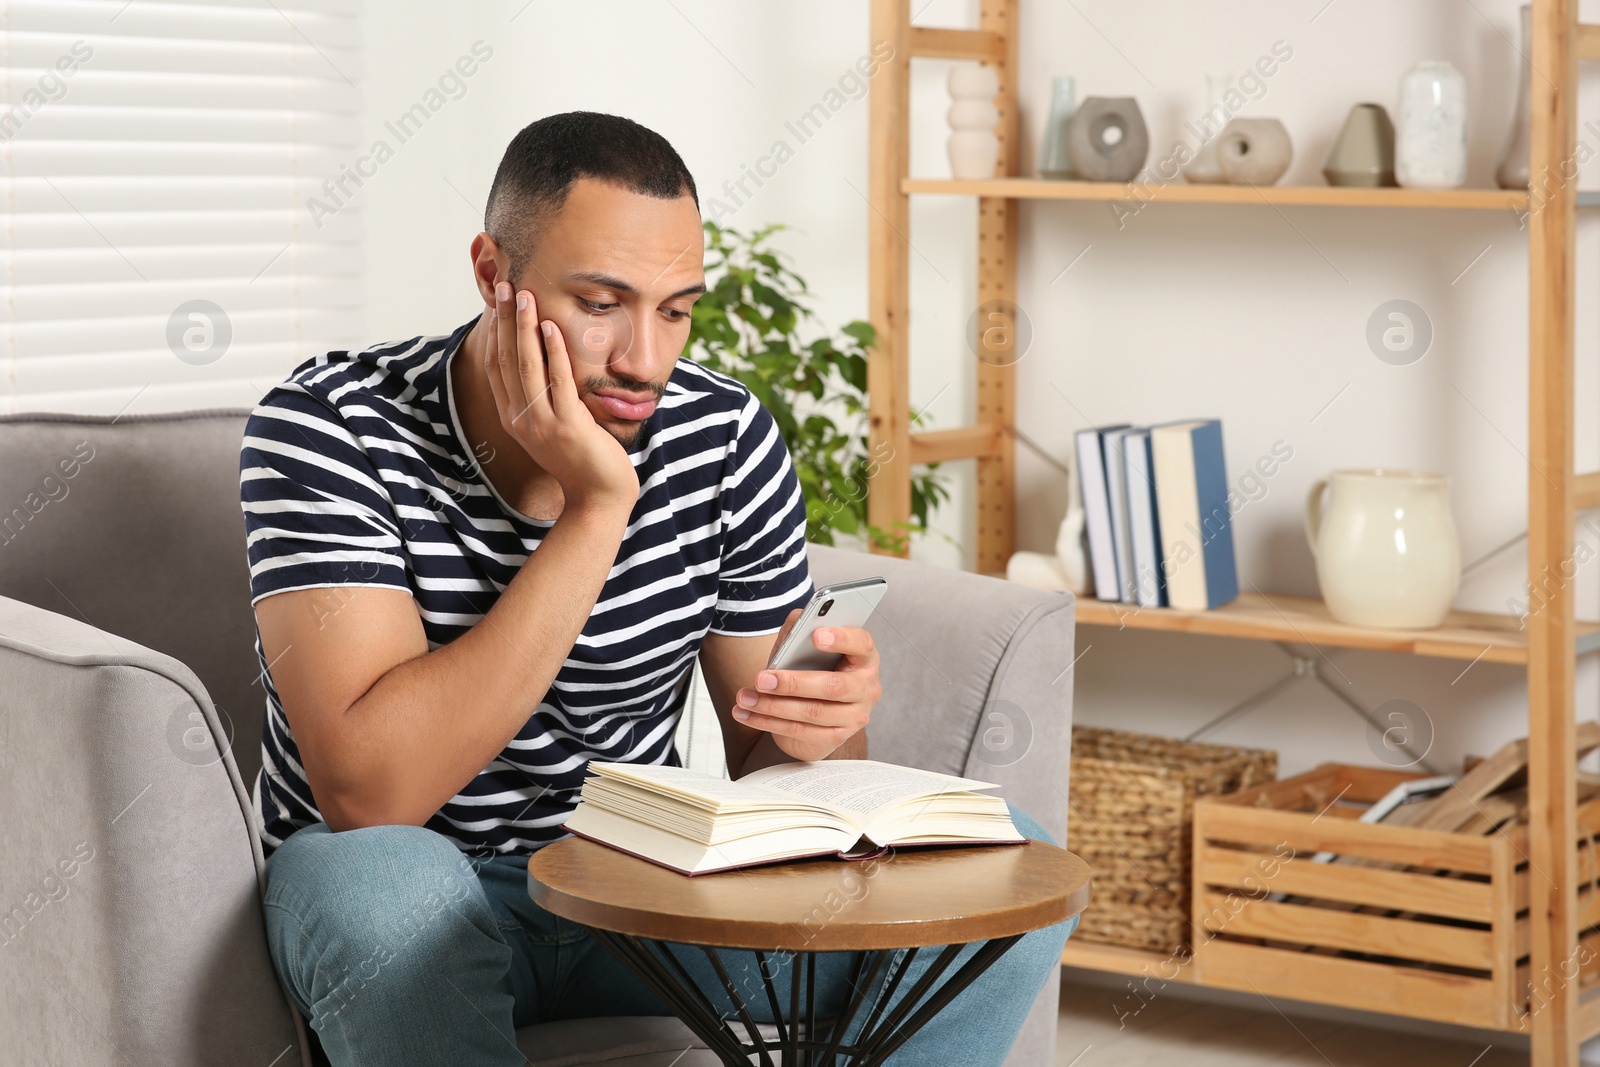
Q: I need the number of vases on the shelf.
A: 8